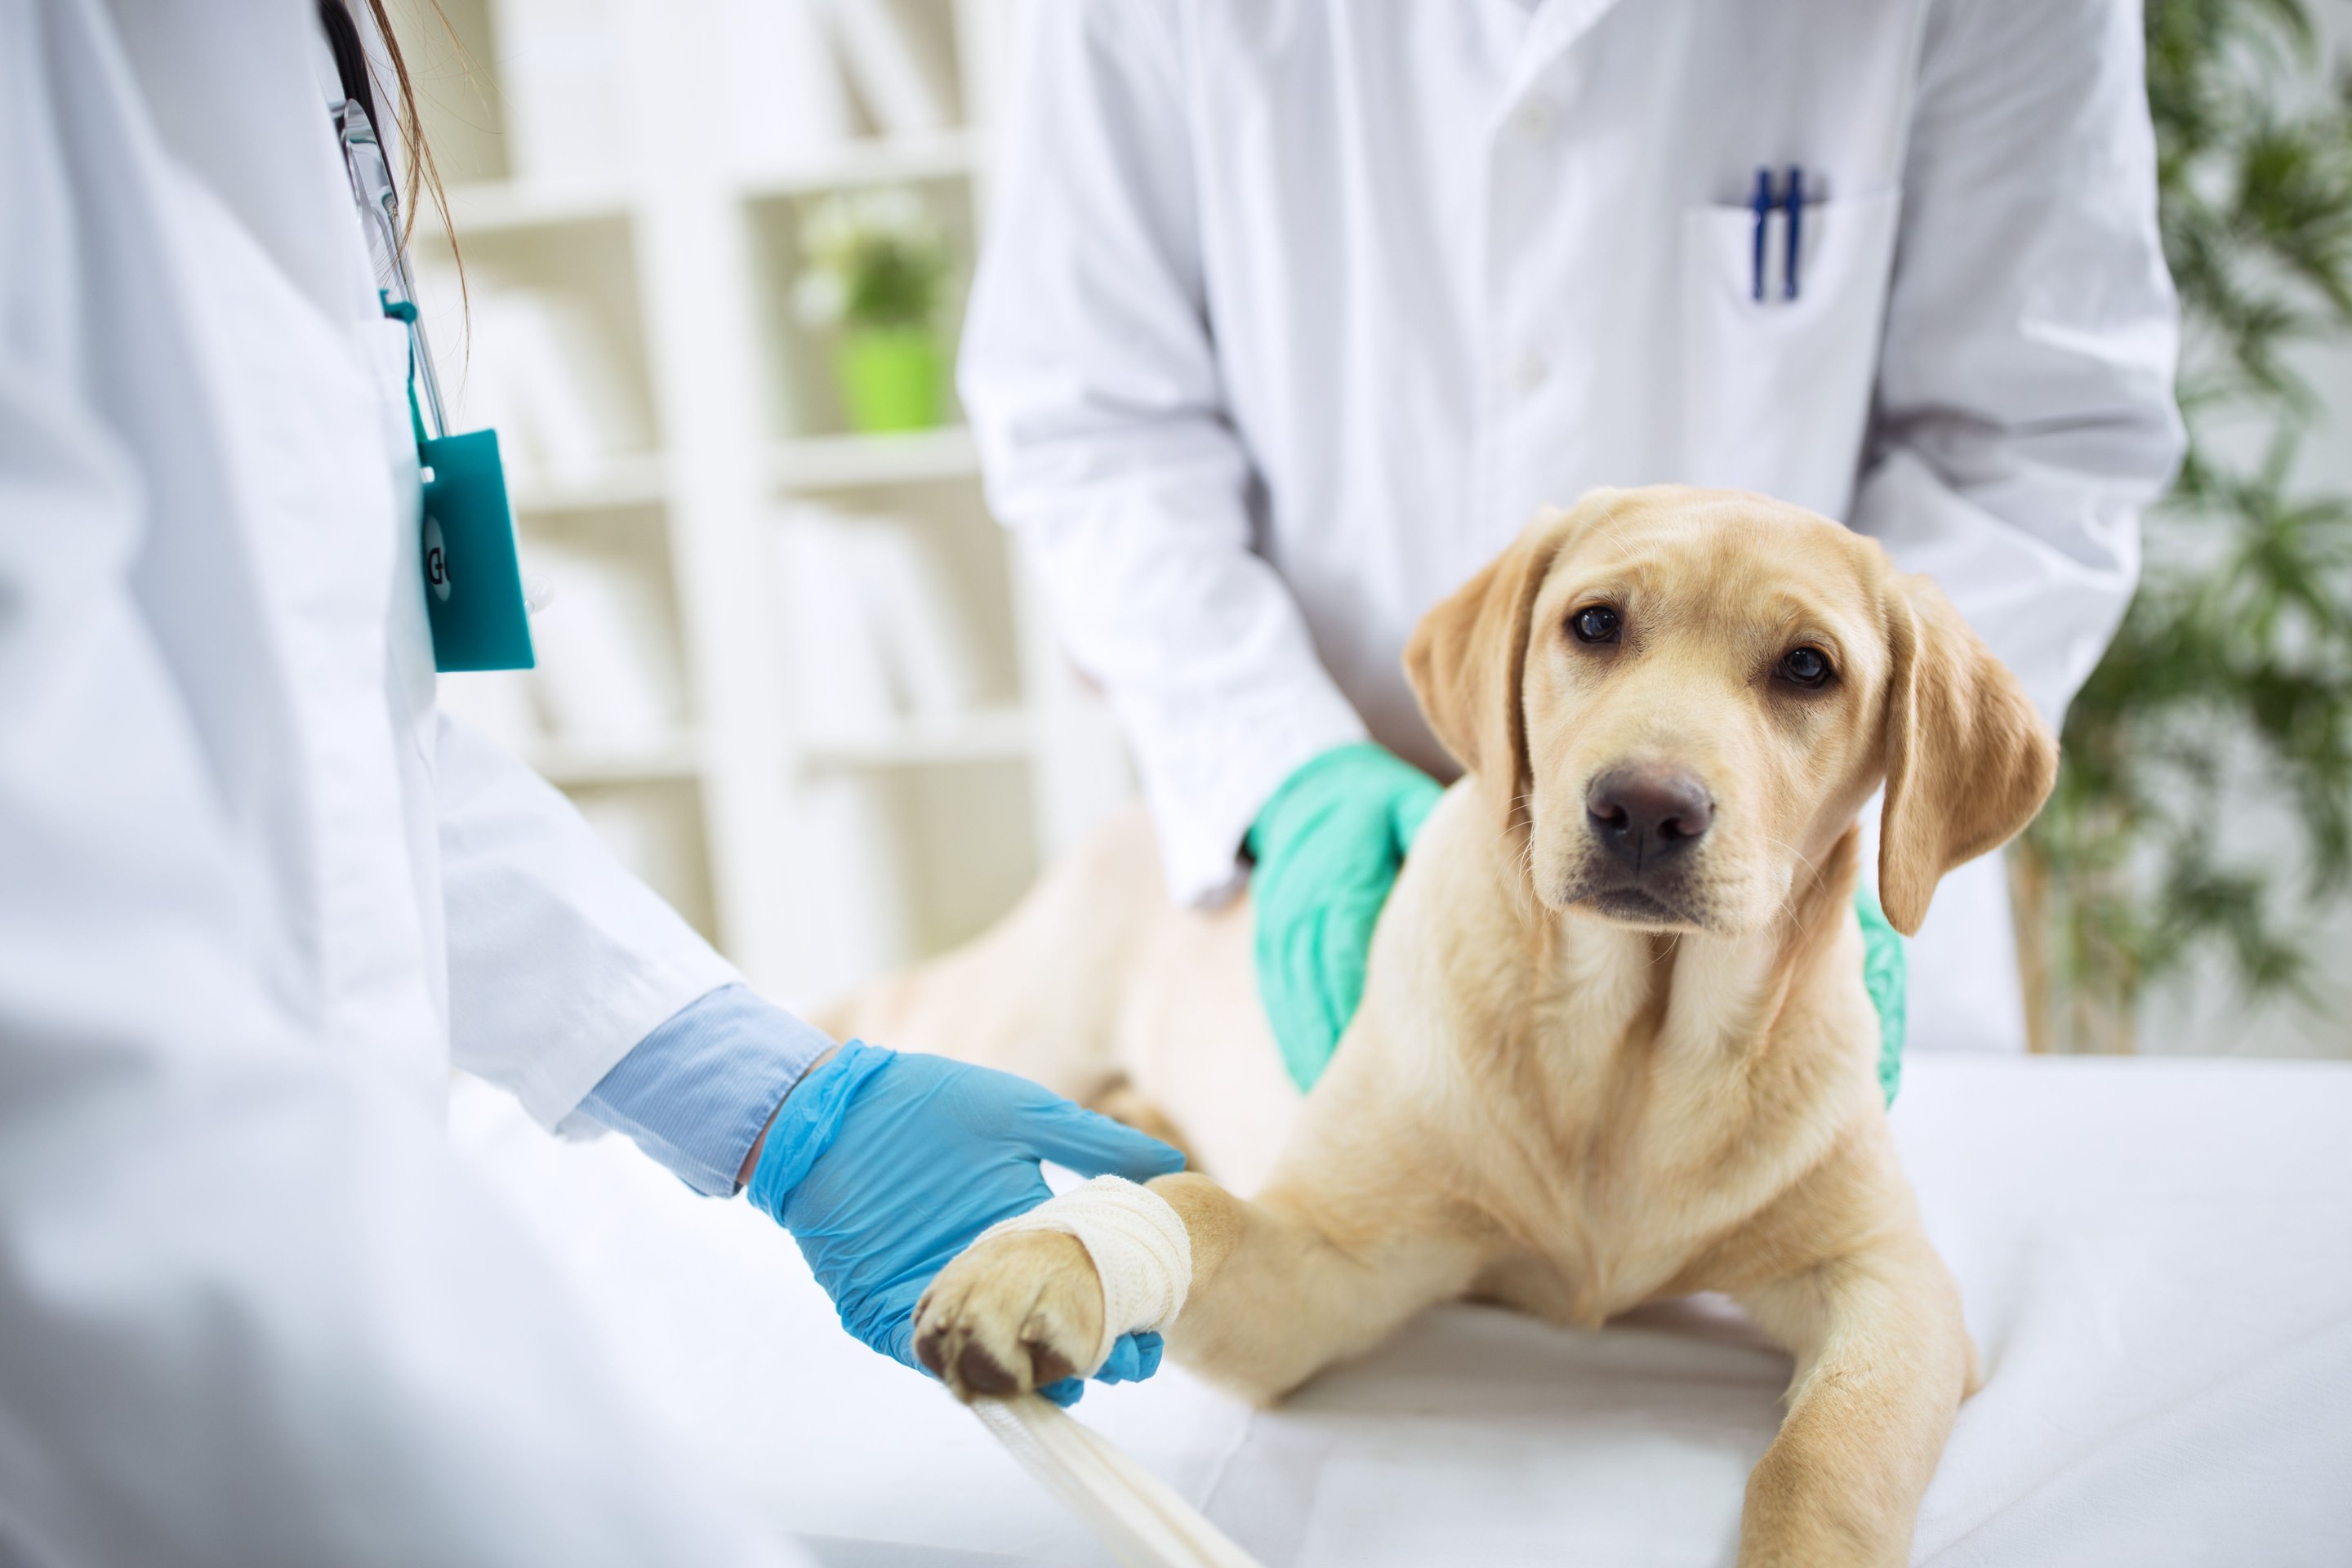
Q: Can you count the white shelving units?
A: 1